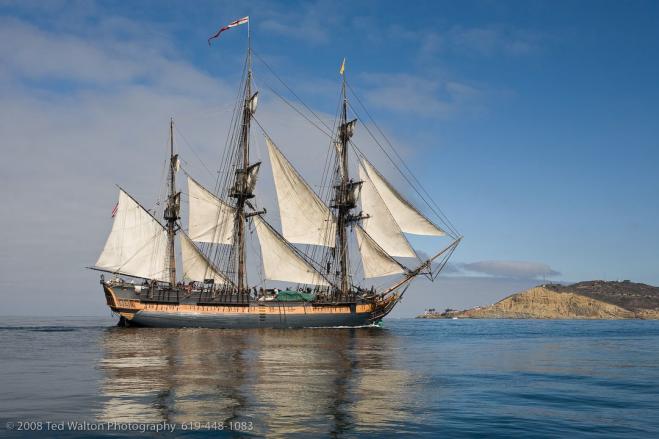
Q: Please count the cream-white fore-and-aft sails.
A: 8